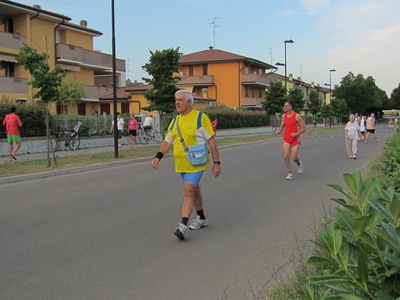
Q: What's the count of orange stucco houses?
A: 1